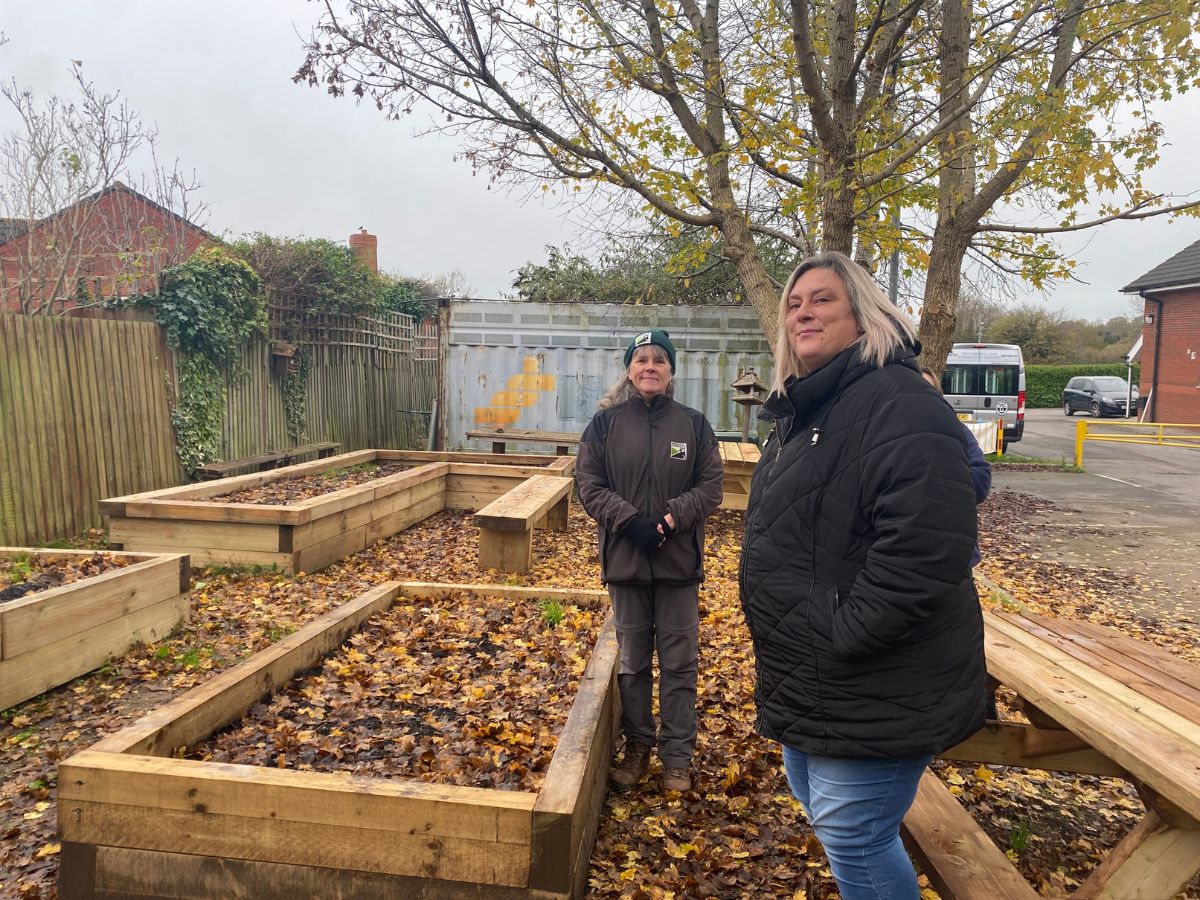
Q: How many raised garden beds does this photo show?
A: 3